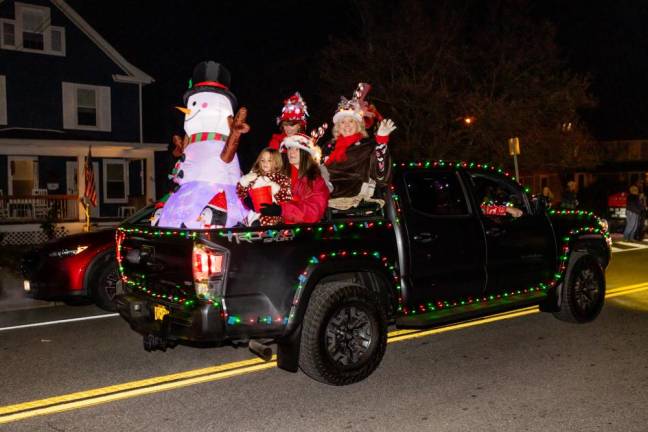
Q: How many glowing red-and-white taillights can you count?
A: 1